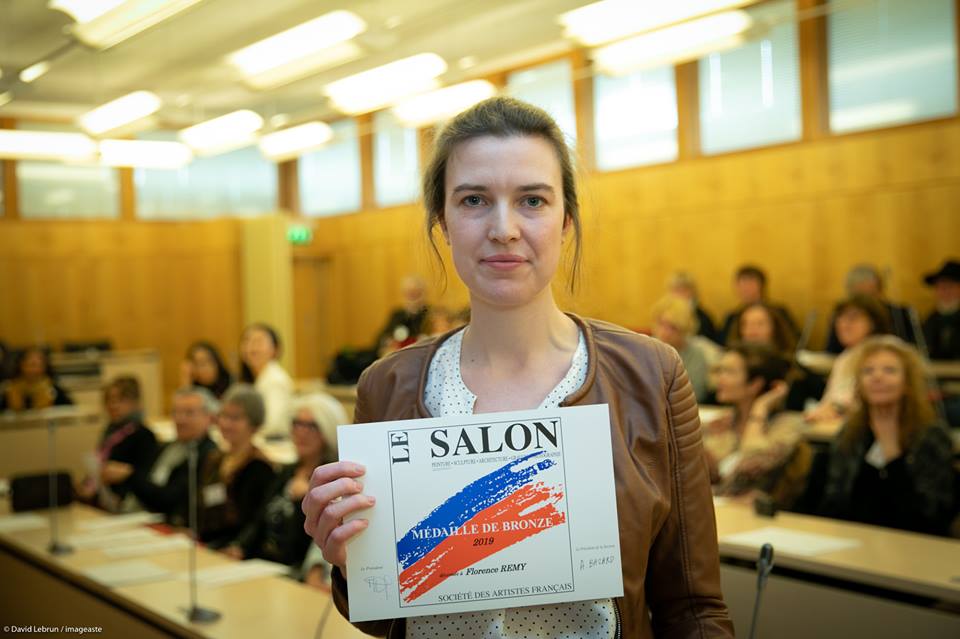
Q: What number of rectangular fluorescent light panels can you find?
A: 11